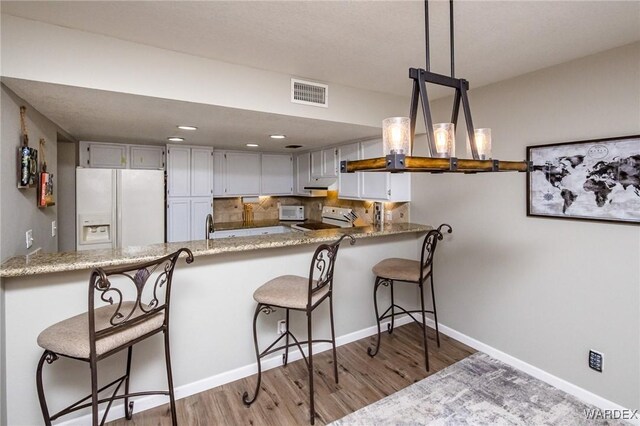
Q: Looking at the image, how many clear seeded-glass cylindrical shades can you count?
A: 3